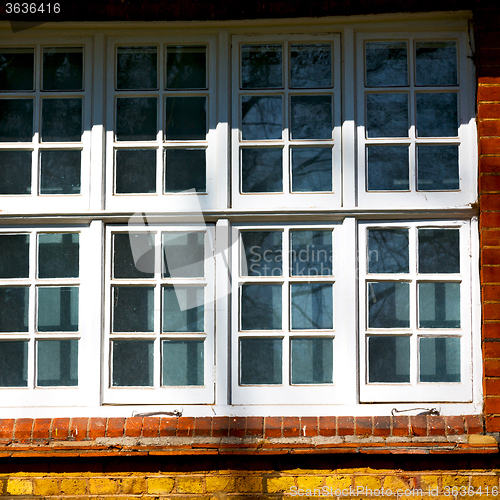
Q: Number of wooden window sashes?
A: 8